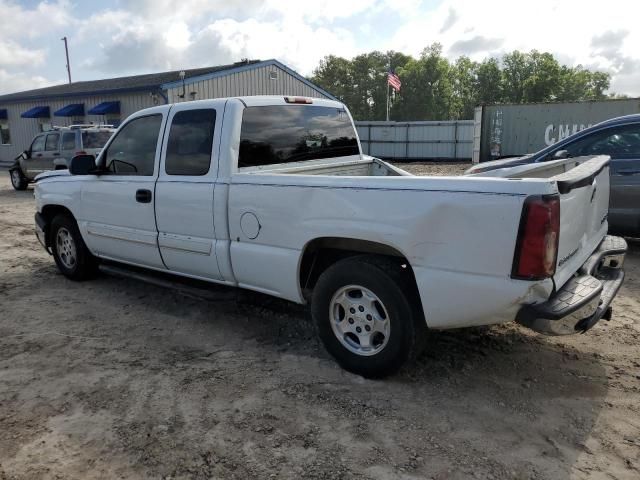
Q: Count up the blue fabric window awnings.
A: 4